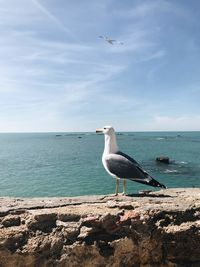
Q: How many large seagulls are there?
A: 1